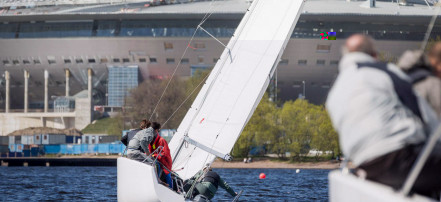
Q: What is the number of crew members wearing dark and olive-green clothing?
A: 1